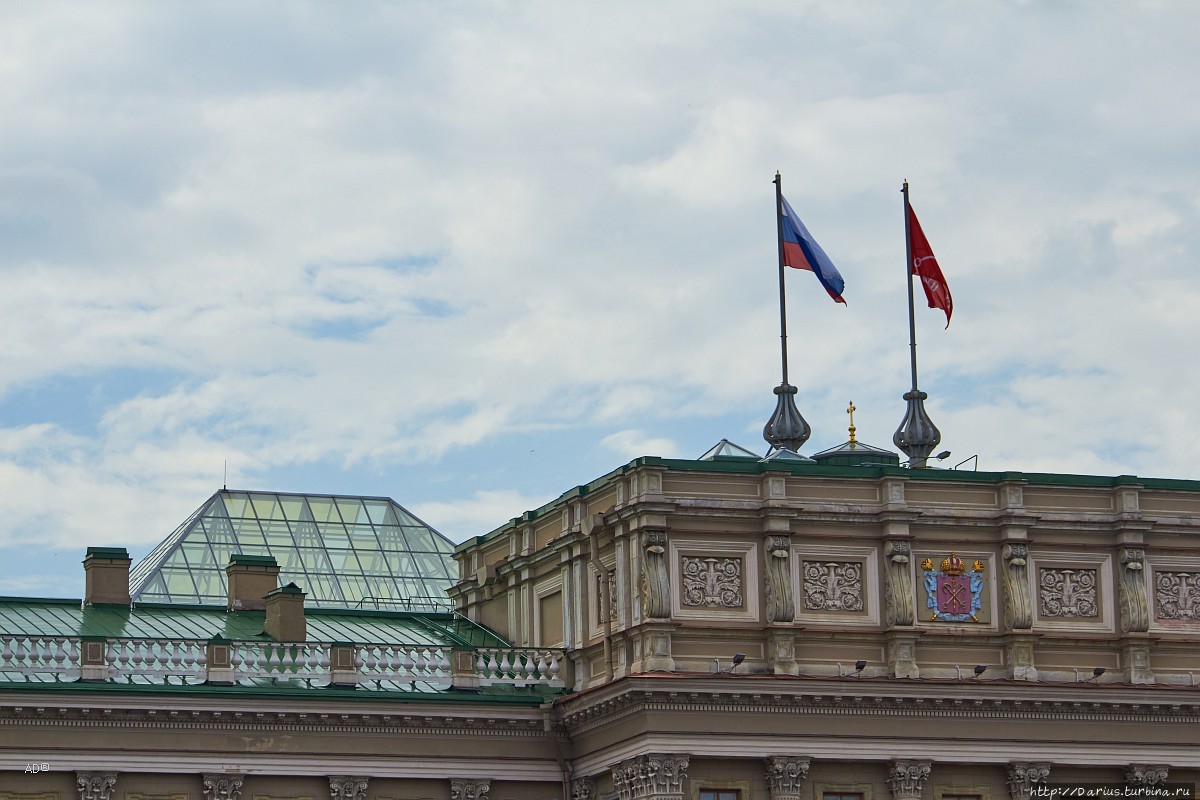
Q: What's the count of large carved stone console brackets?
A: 5